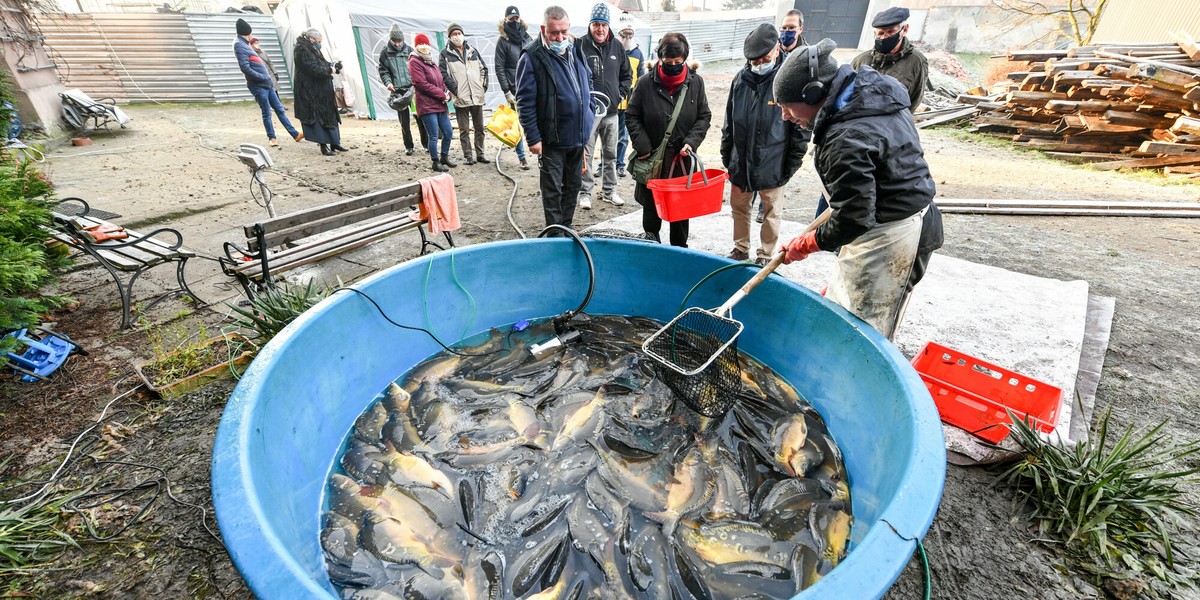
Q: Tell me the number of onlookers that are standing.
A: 14